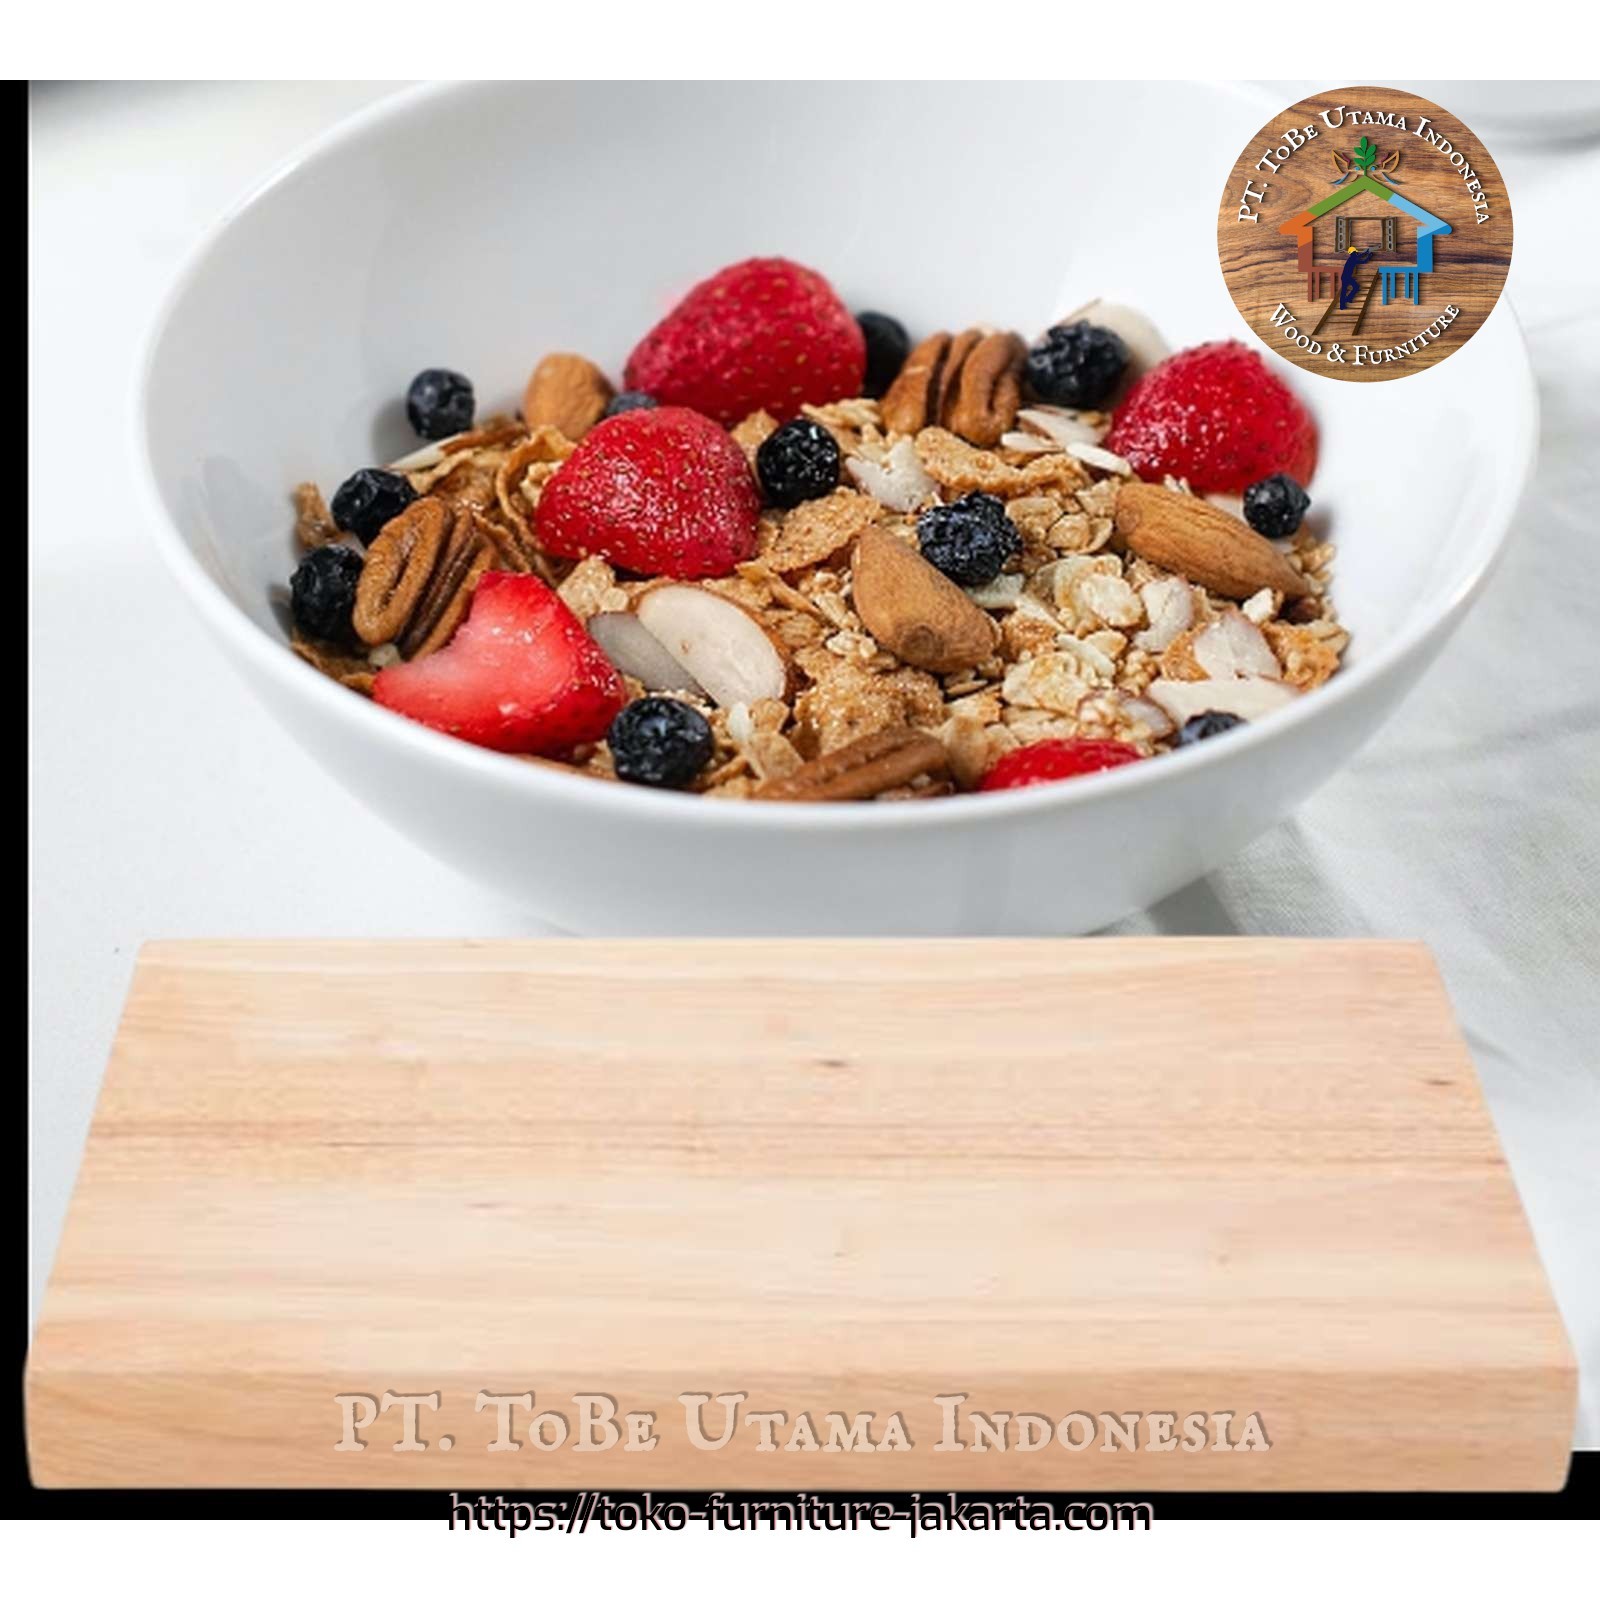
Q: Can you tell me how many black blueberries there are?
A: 11